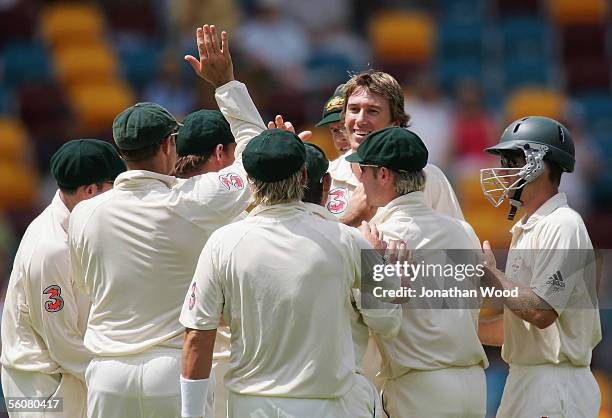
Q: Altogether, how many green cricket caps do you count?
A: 7